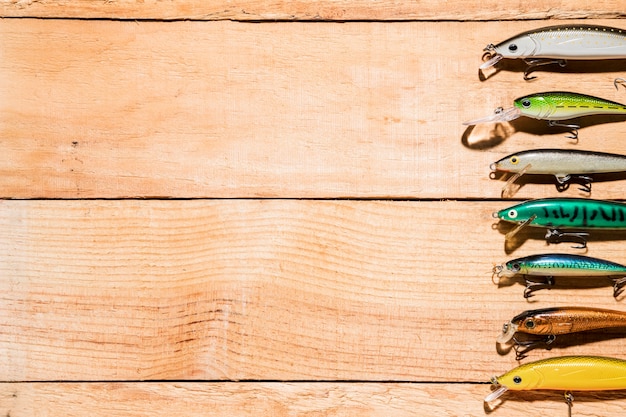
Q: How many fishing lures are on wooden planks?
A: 7